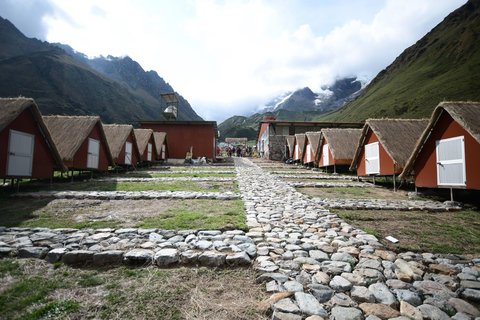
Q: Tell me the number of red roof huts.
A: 11